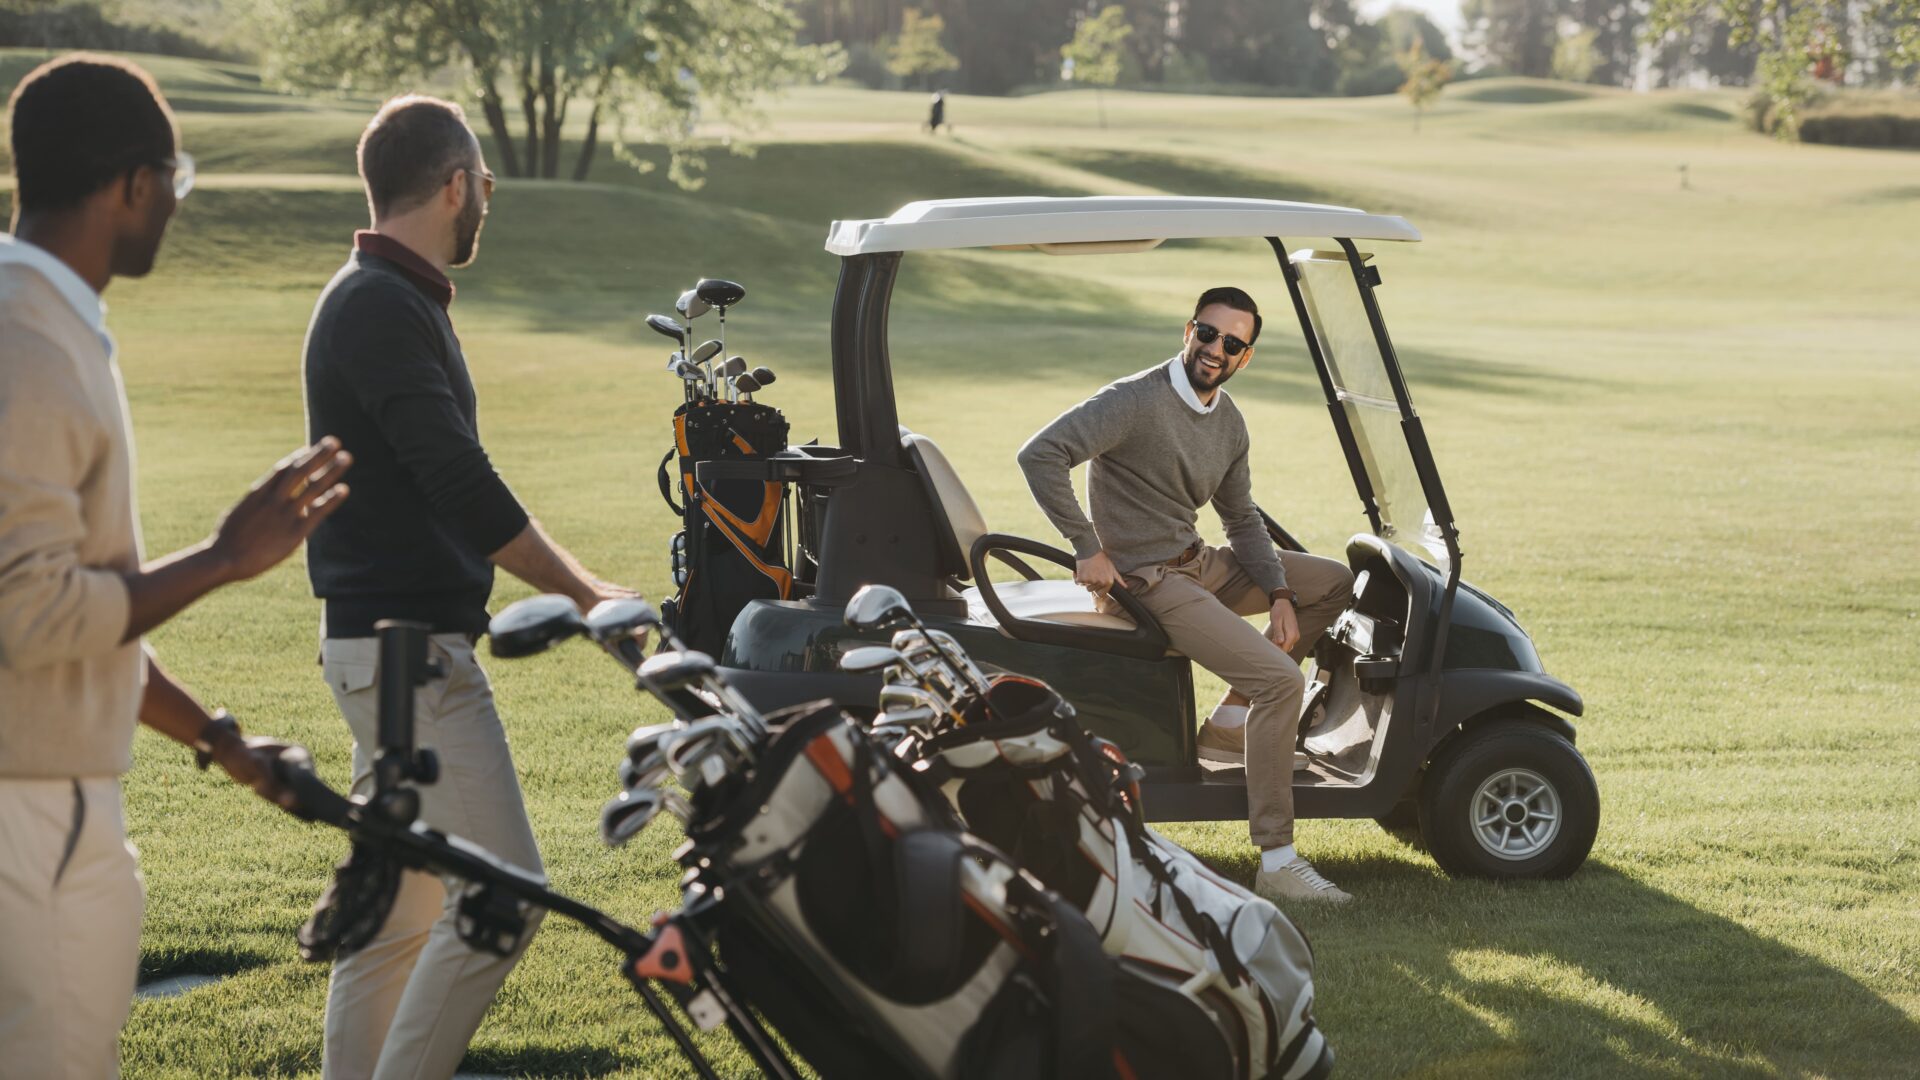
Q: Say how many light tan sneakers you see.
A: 2